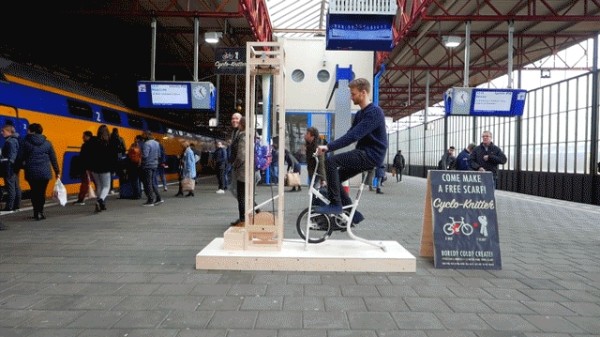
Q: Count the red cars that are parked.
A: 0